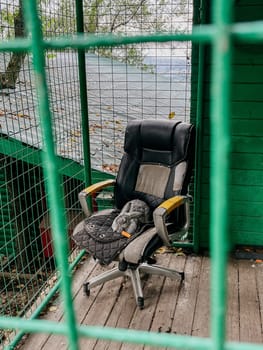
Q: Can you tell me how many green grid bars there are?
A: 4